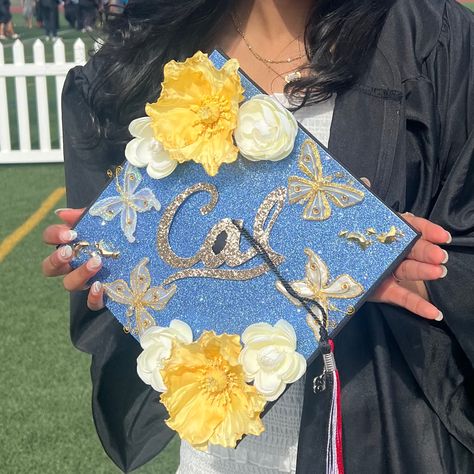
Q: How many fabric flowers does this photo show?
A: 6